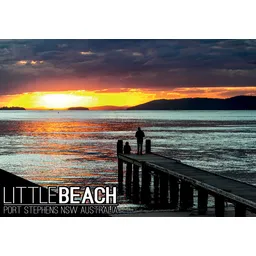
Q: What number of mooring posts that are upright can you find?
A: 2